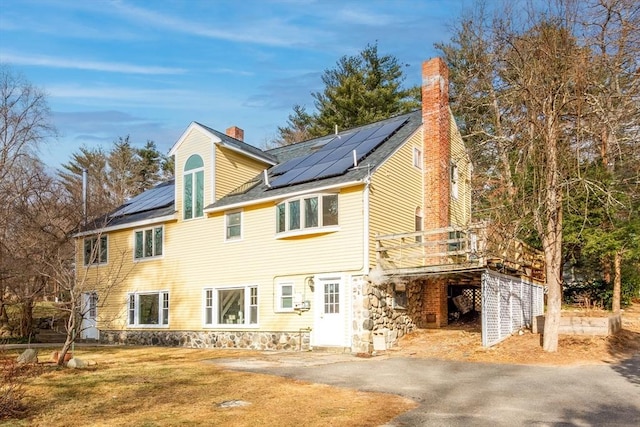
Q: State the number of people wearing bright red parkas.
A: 0